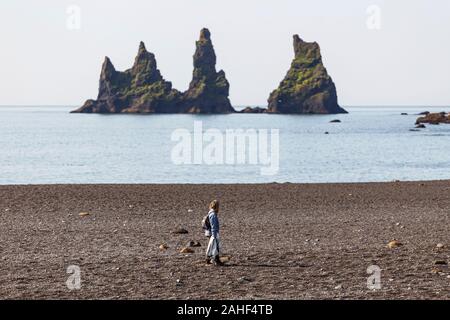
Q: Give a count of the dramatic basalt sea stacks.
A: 3